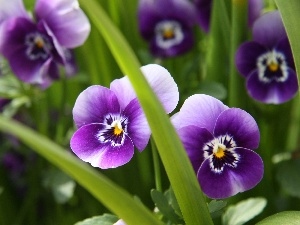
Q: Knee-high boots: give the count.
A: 0